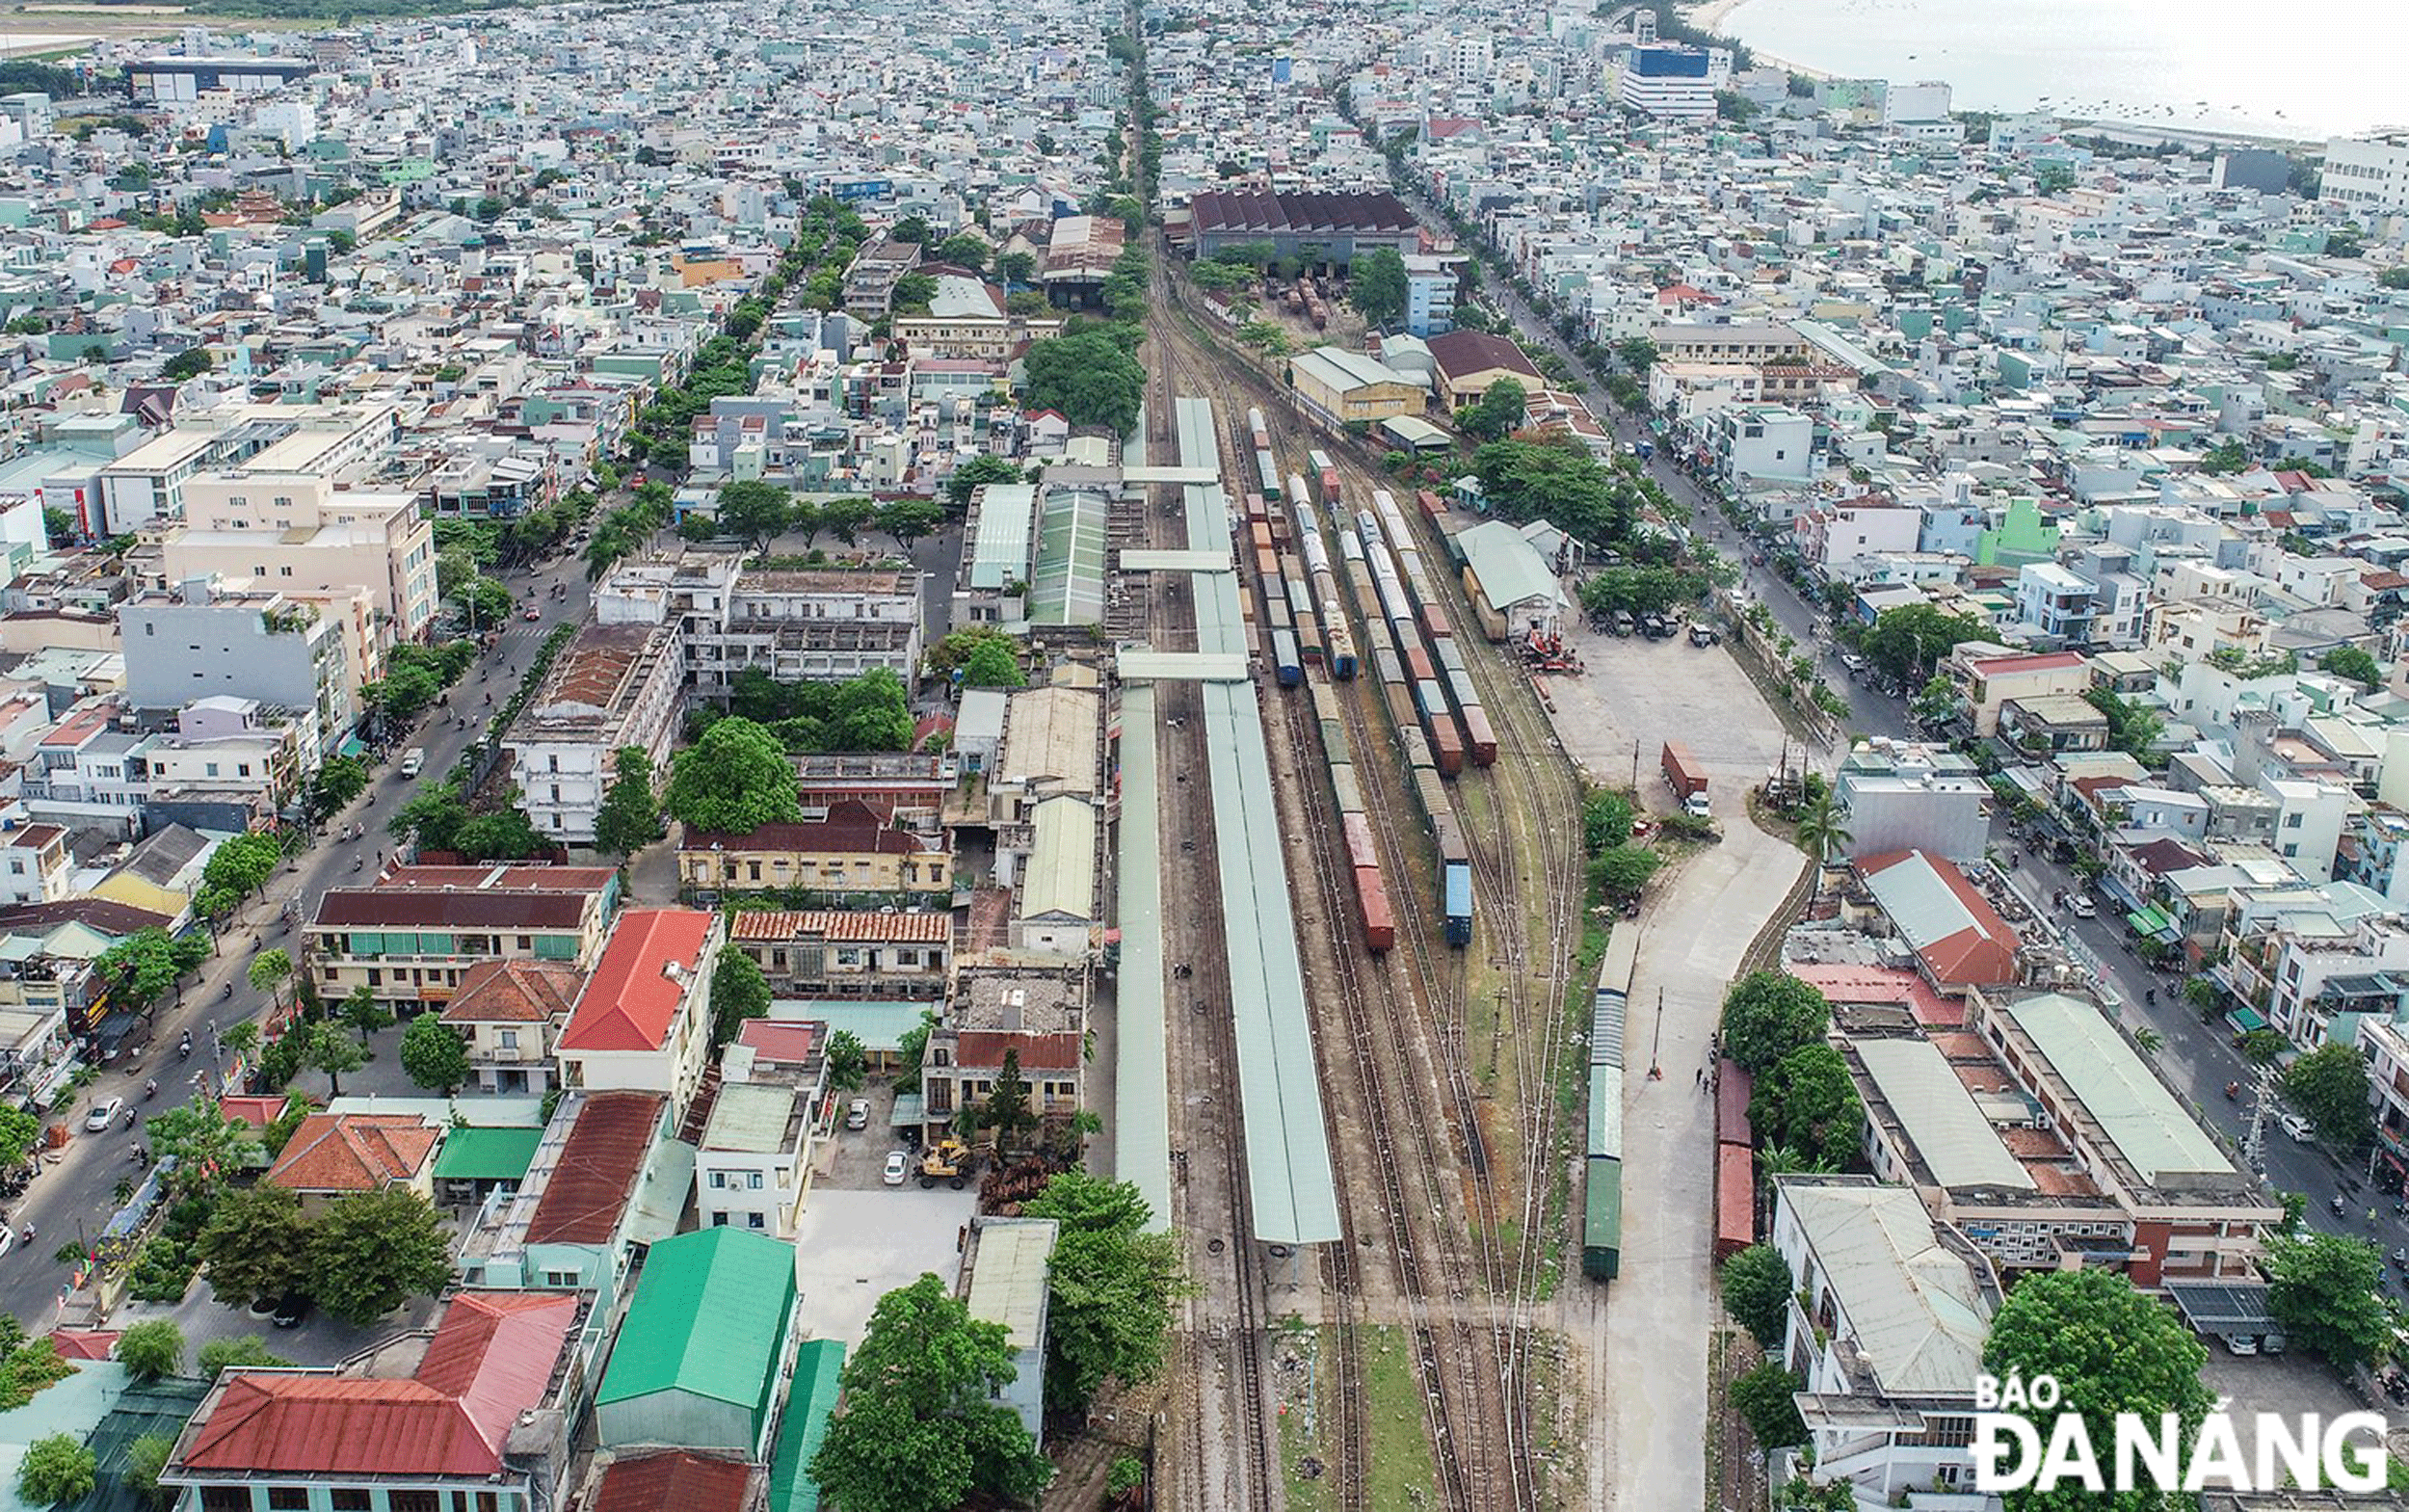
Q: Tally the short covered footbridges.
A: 3